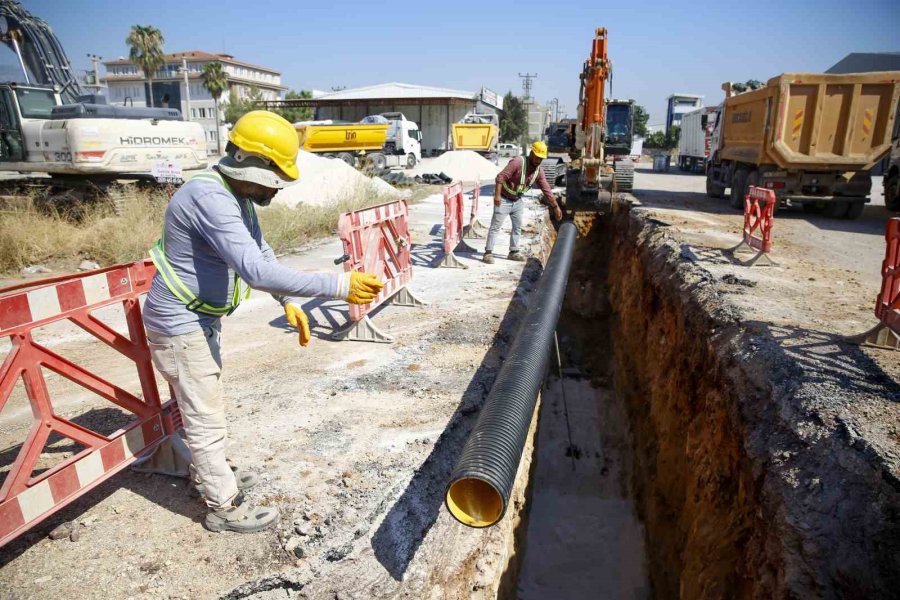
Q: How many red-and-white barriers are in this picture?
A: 6